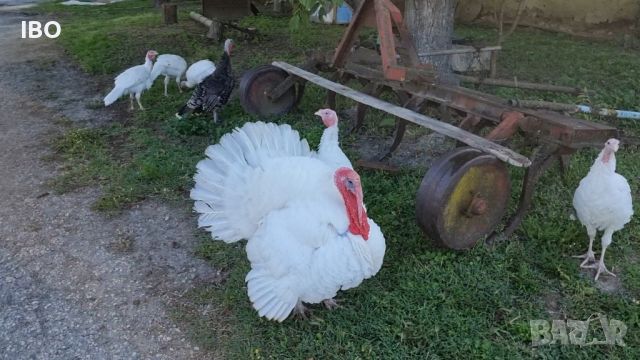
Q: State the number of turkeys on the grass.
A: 7